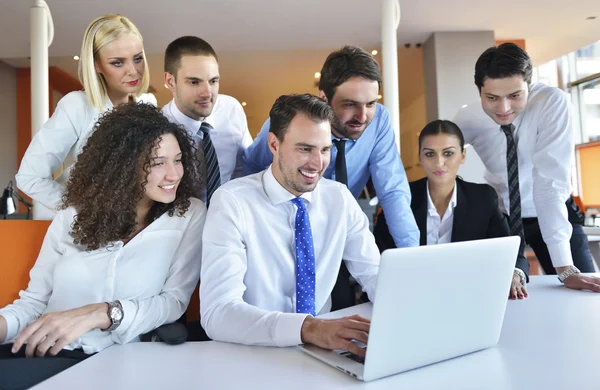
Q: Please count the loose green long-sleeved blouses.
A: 0